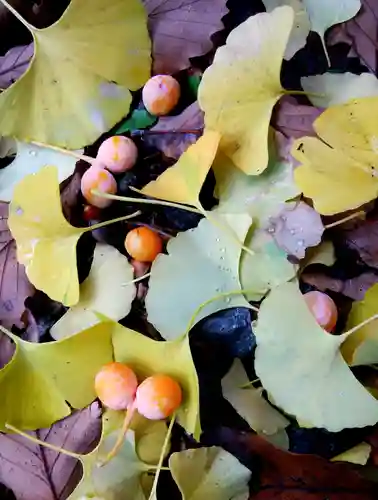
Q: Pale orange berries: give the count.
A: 7